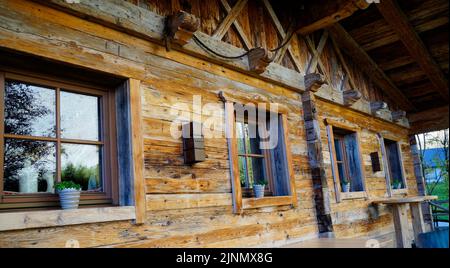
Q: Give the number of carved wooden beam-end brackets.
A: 6